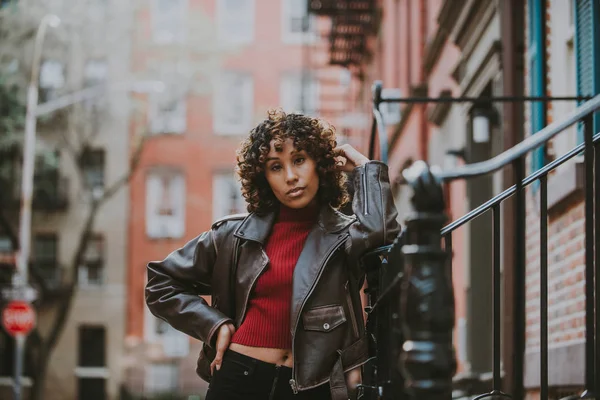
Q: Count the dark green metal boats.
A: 0